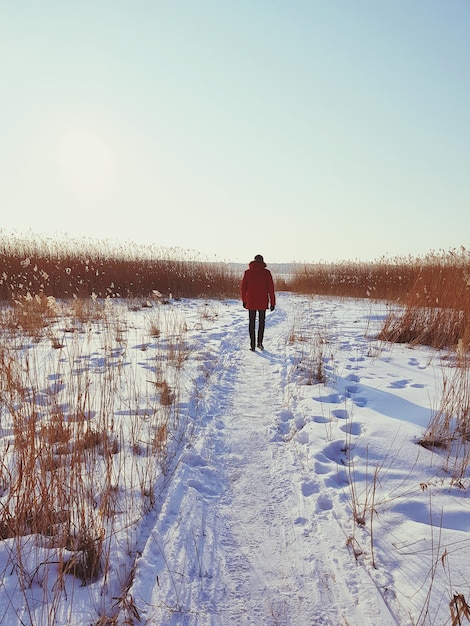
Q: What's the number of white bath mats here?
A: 0